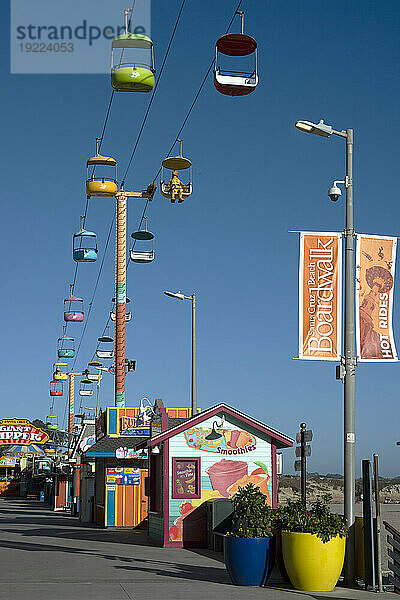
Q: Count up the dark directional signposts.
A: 1